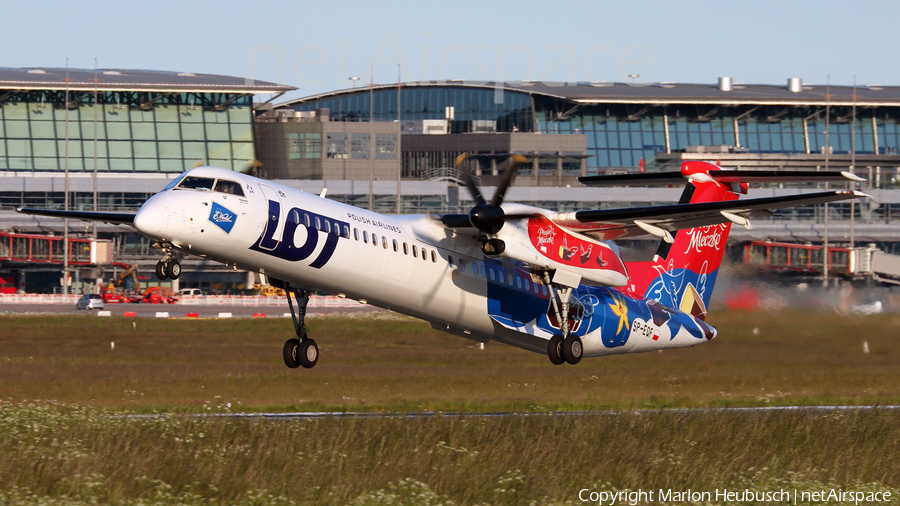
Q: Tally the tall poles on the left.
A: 2